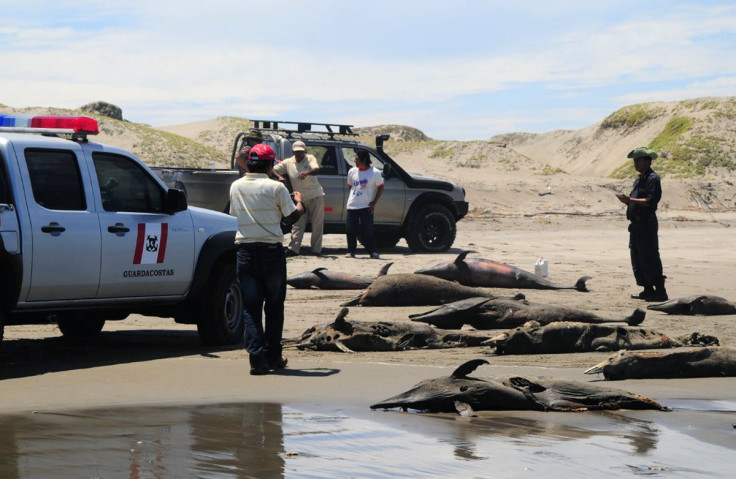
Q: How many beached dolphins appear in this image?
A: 9